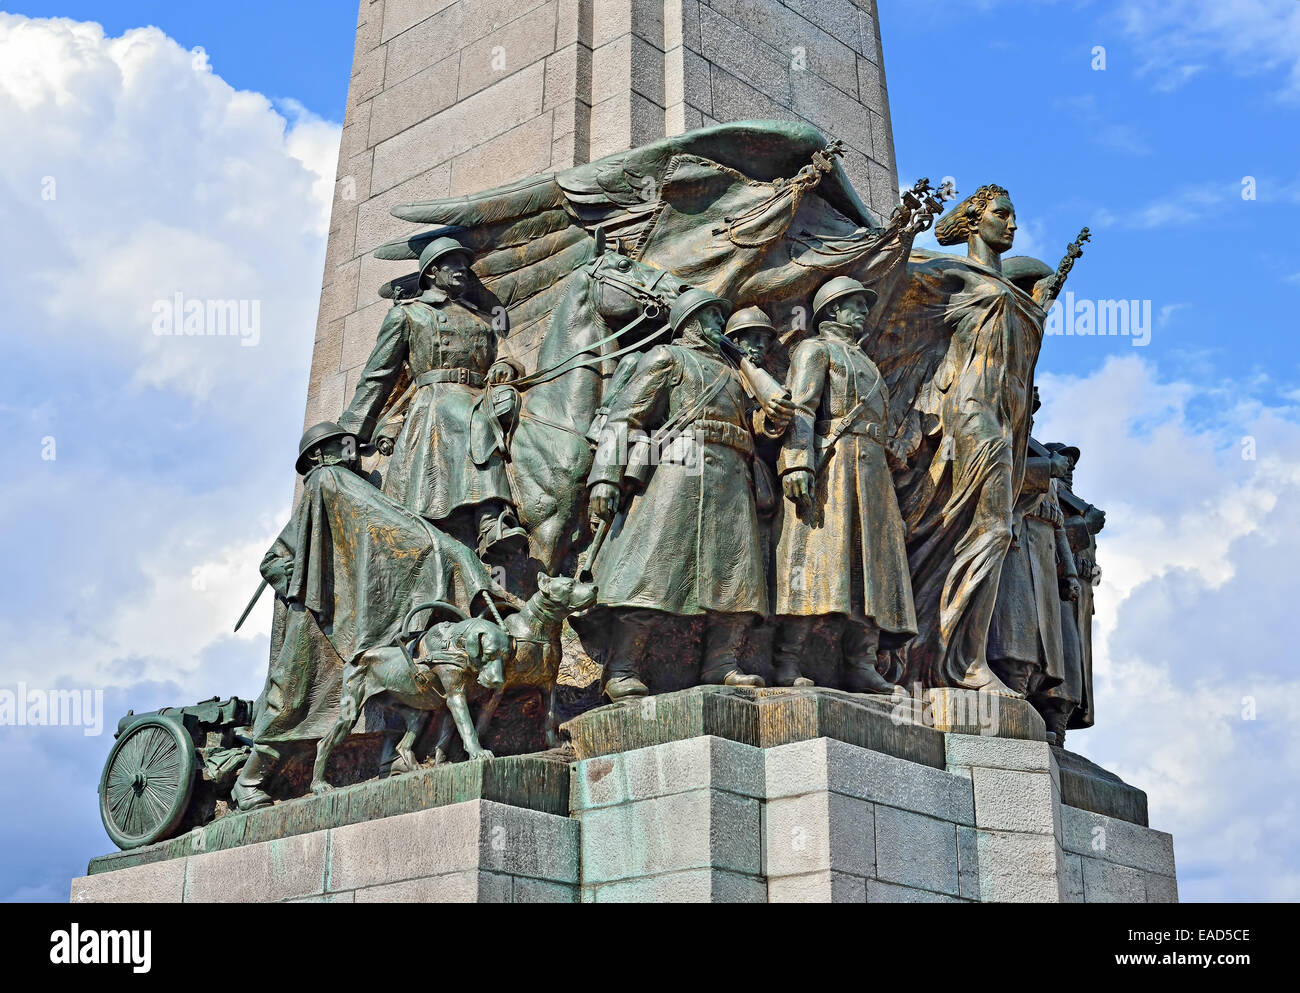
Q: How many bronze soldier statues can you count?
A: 7